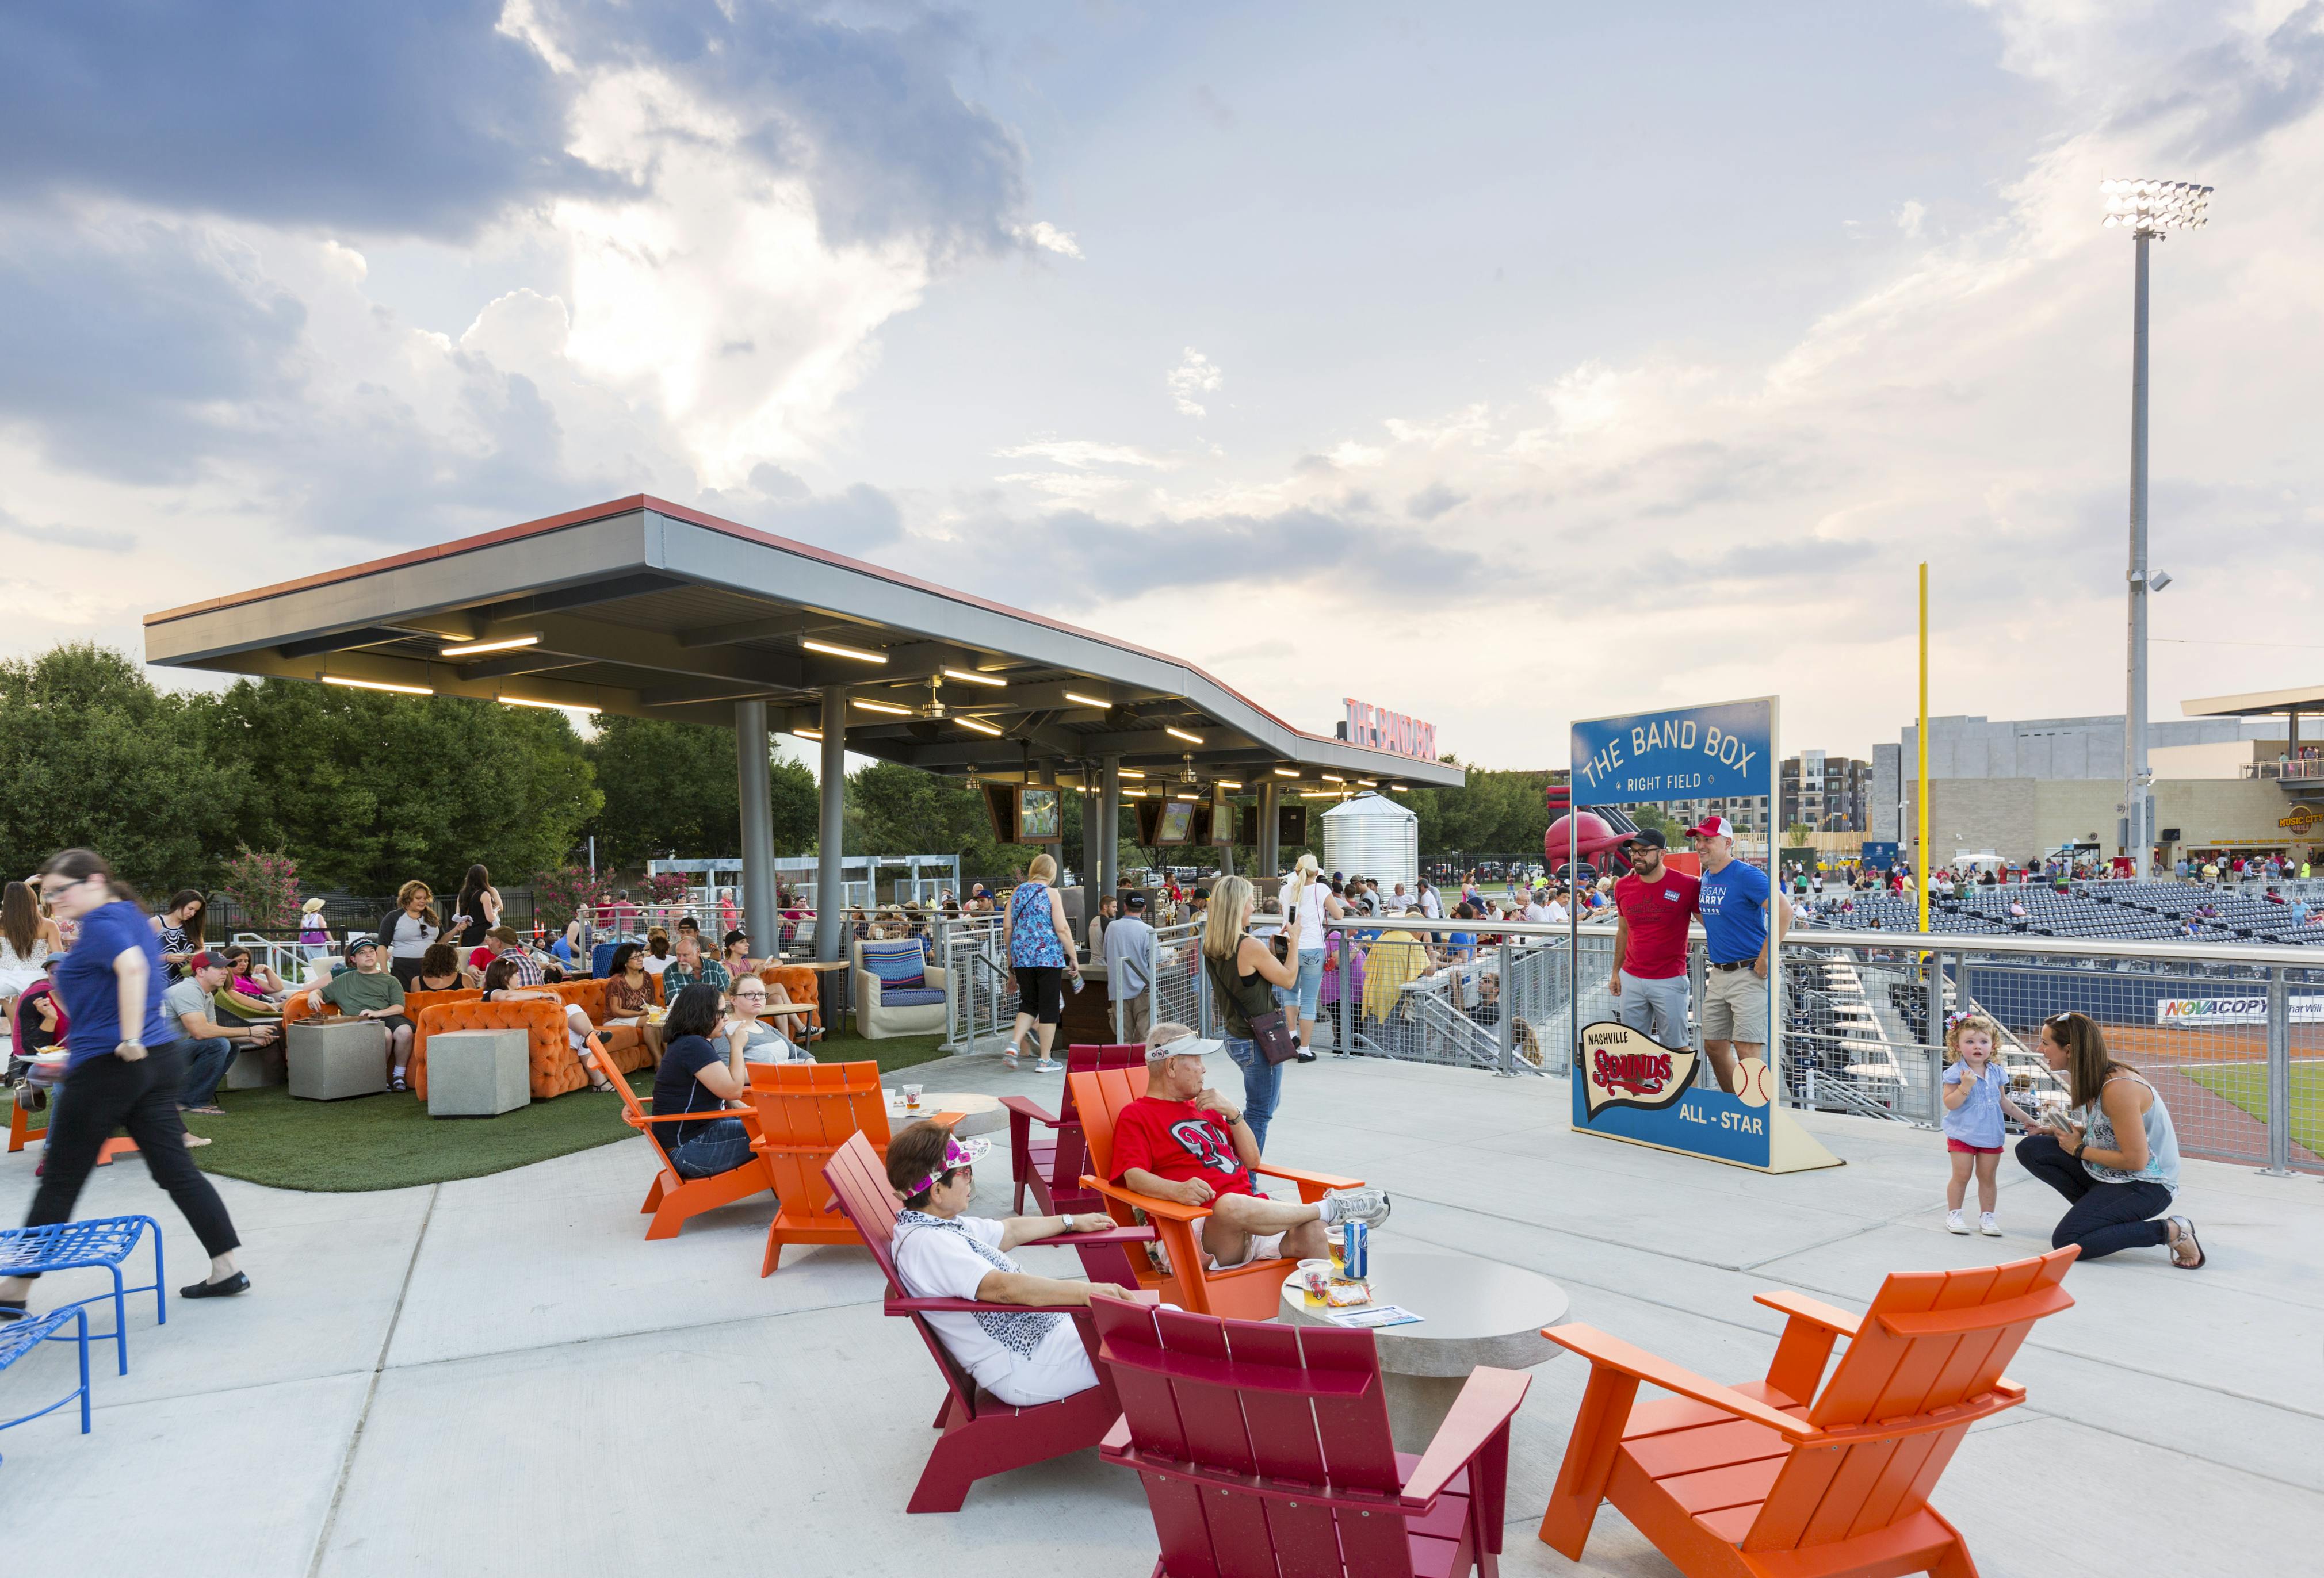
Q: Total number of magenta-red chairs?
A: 3